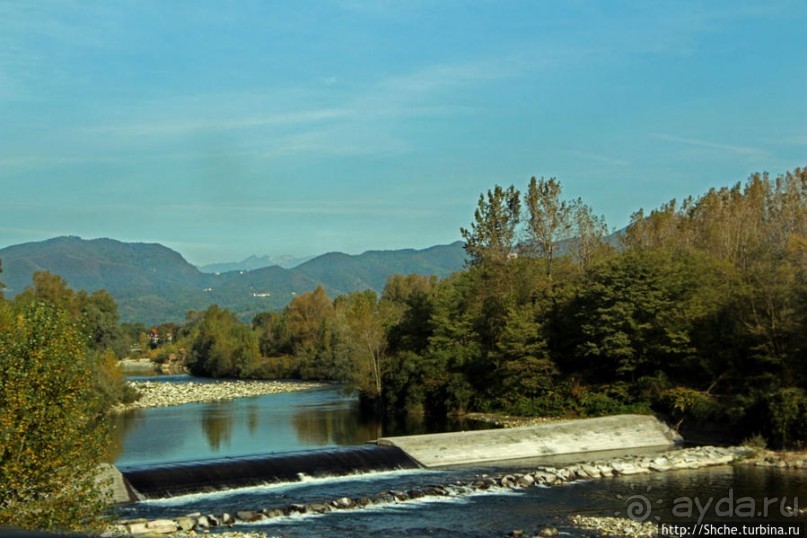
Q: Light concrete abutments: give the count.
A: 2